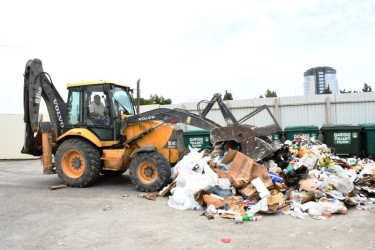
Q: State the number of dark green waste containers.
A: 5